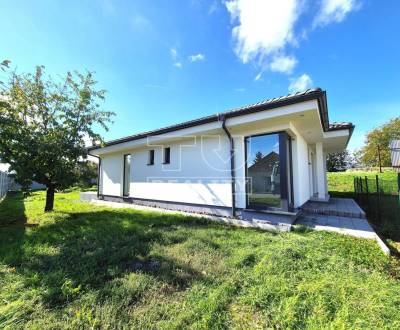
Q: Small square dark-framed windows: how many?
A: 2